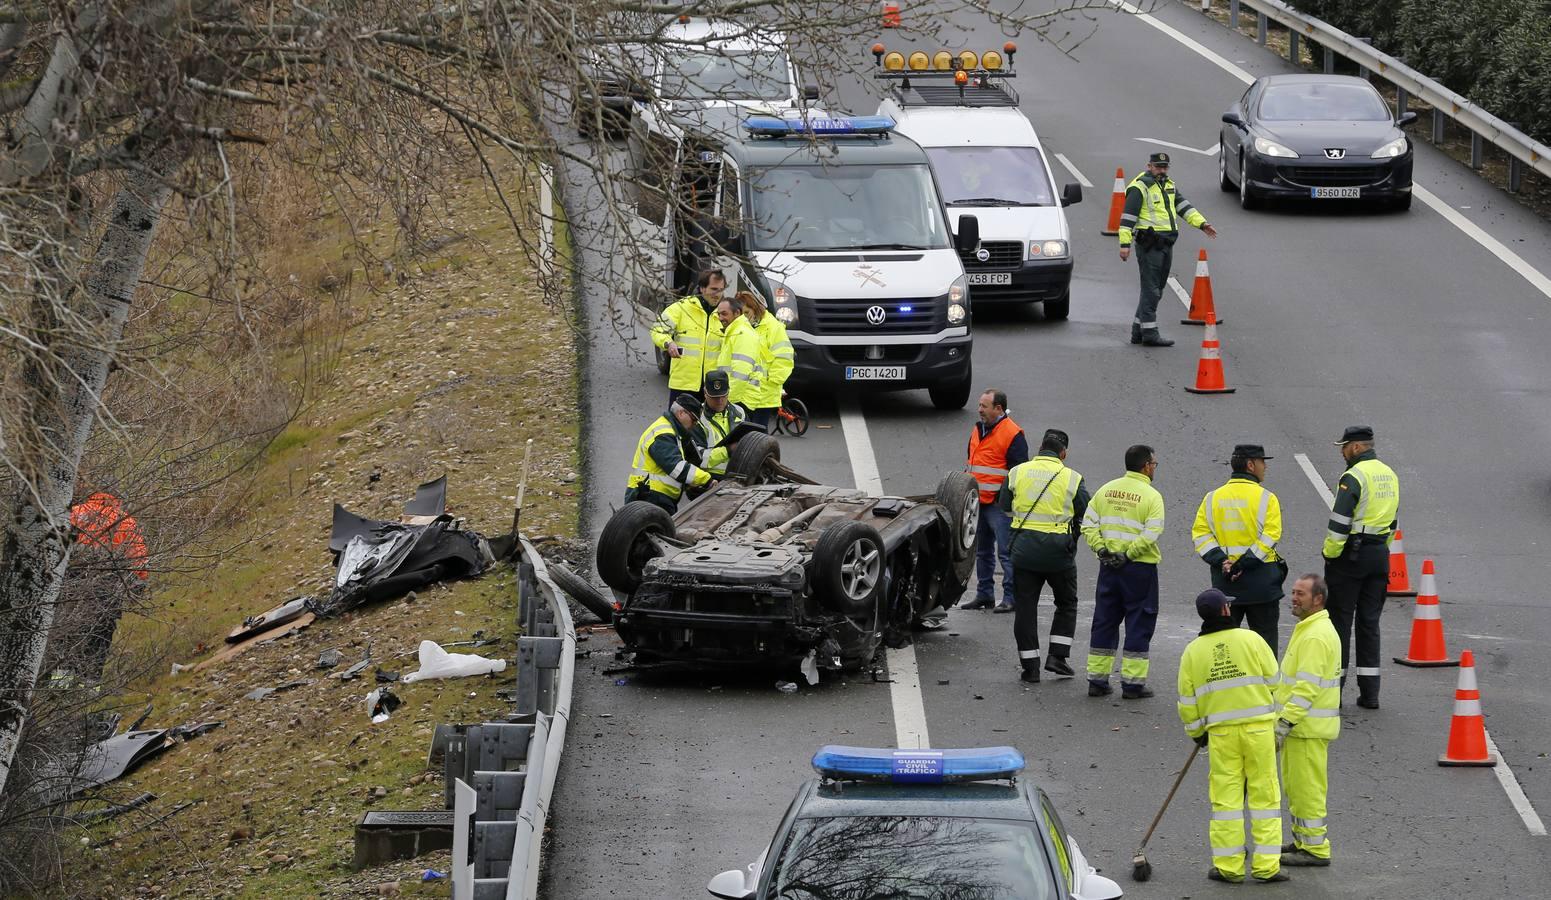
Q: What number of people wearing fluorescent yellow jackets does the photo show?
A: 12